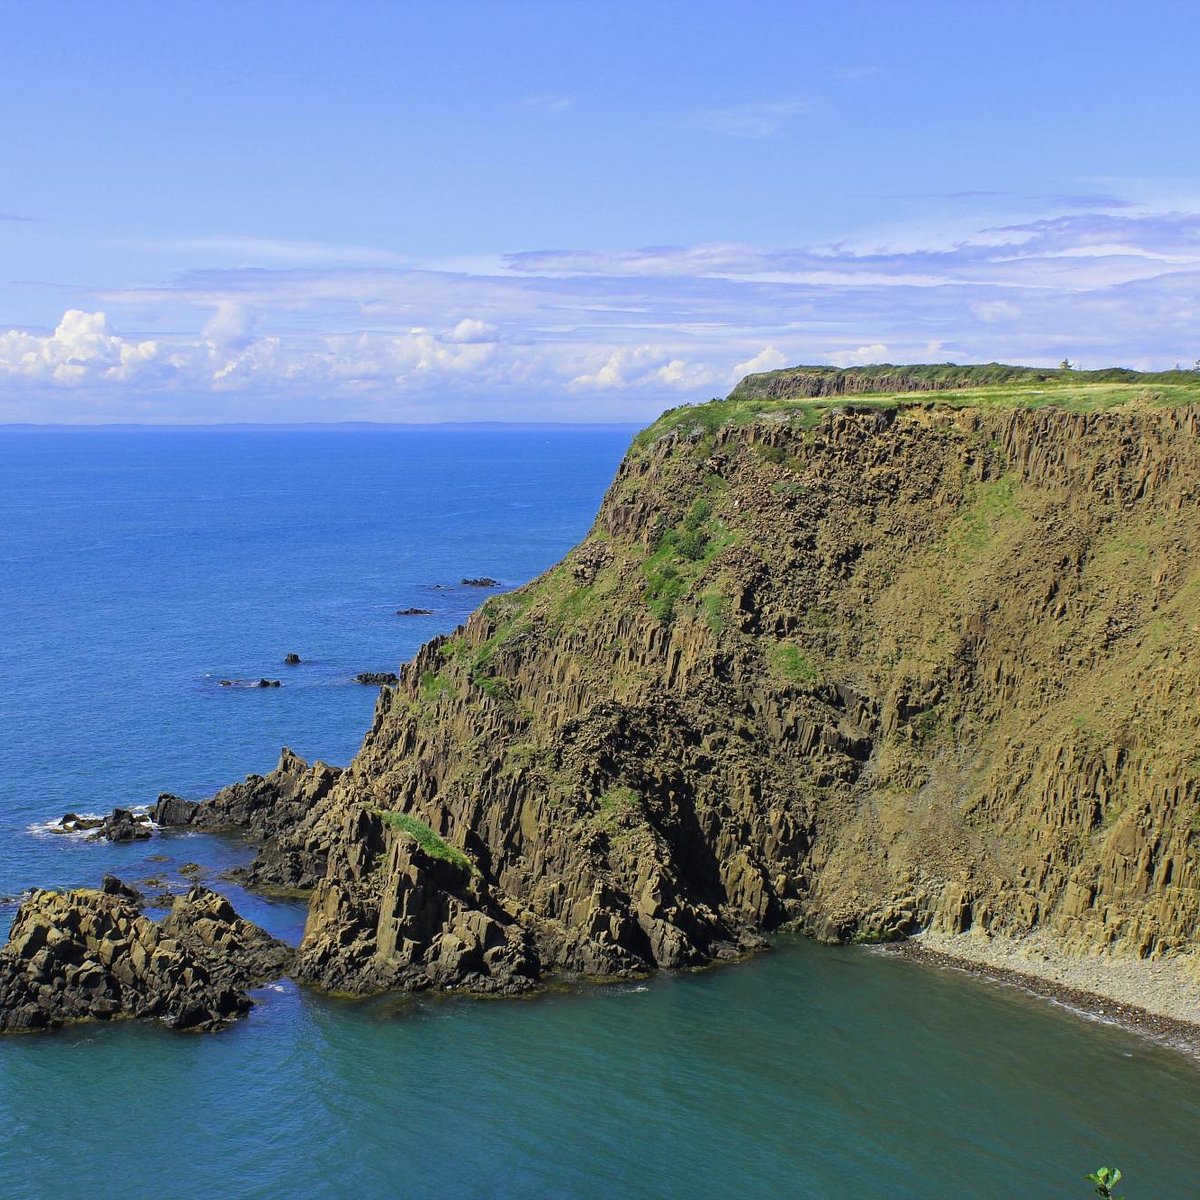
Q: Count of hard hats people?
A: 0